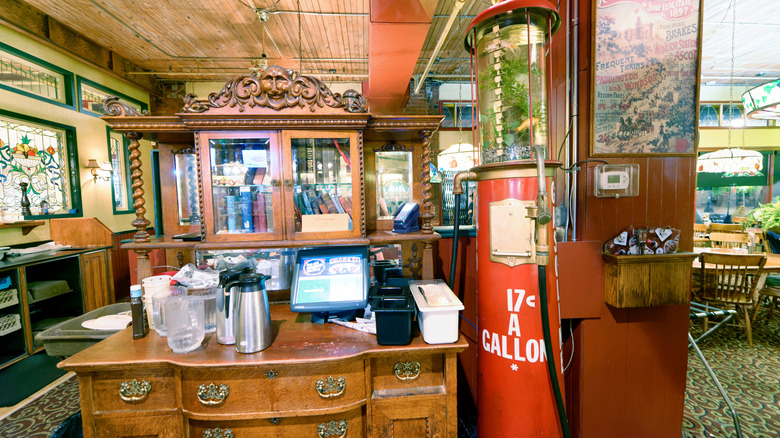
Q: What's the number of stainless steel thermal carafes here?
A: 2